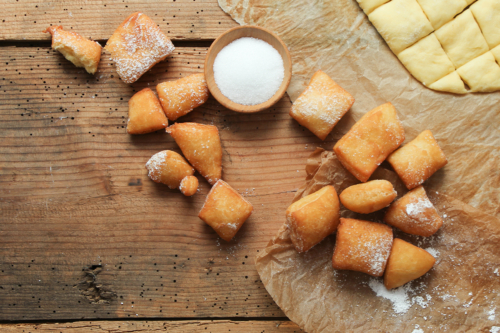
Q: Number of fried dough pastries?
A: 15